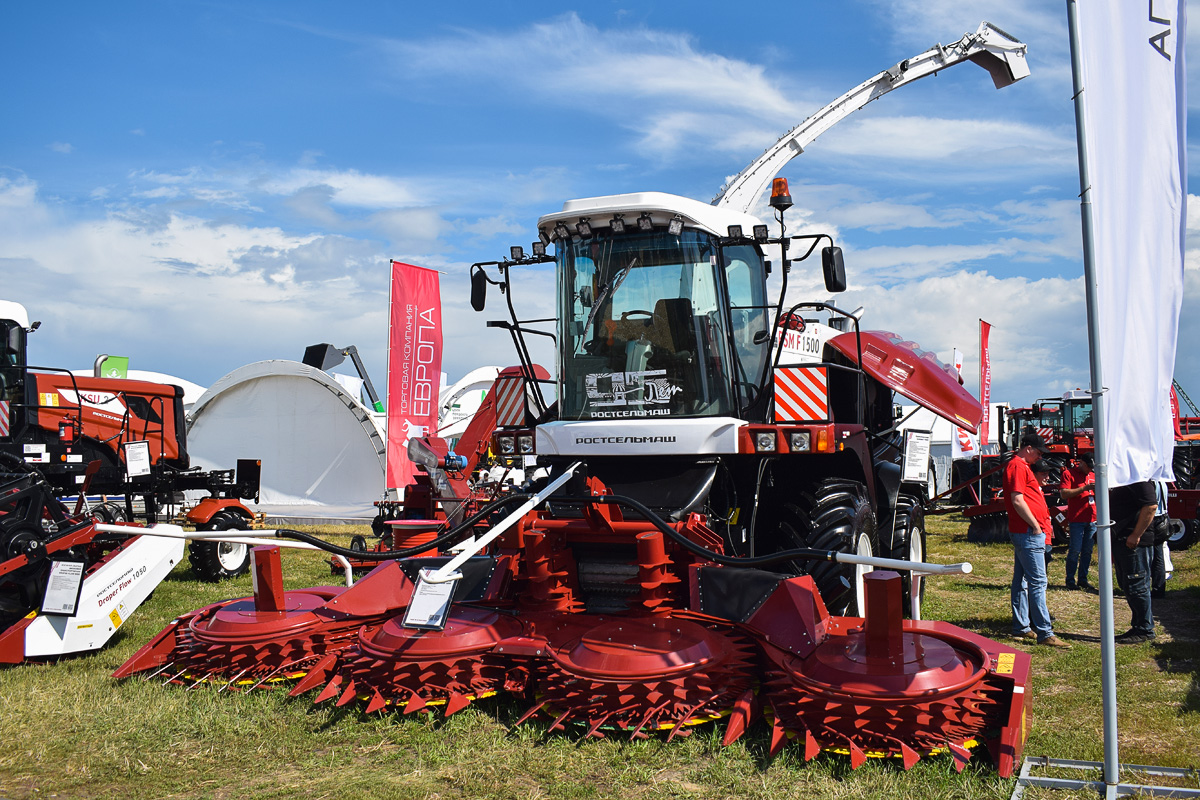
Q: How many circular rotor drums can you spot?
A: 4